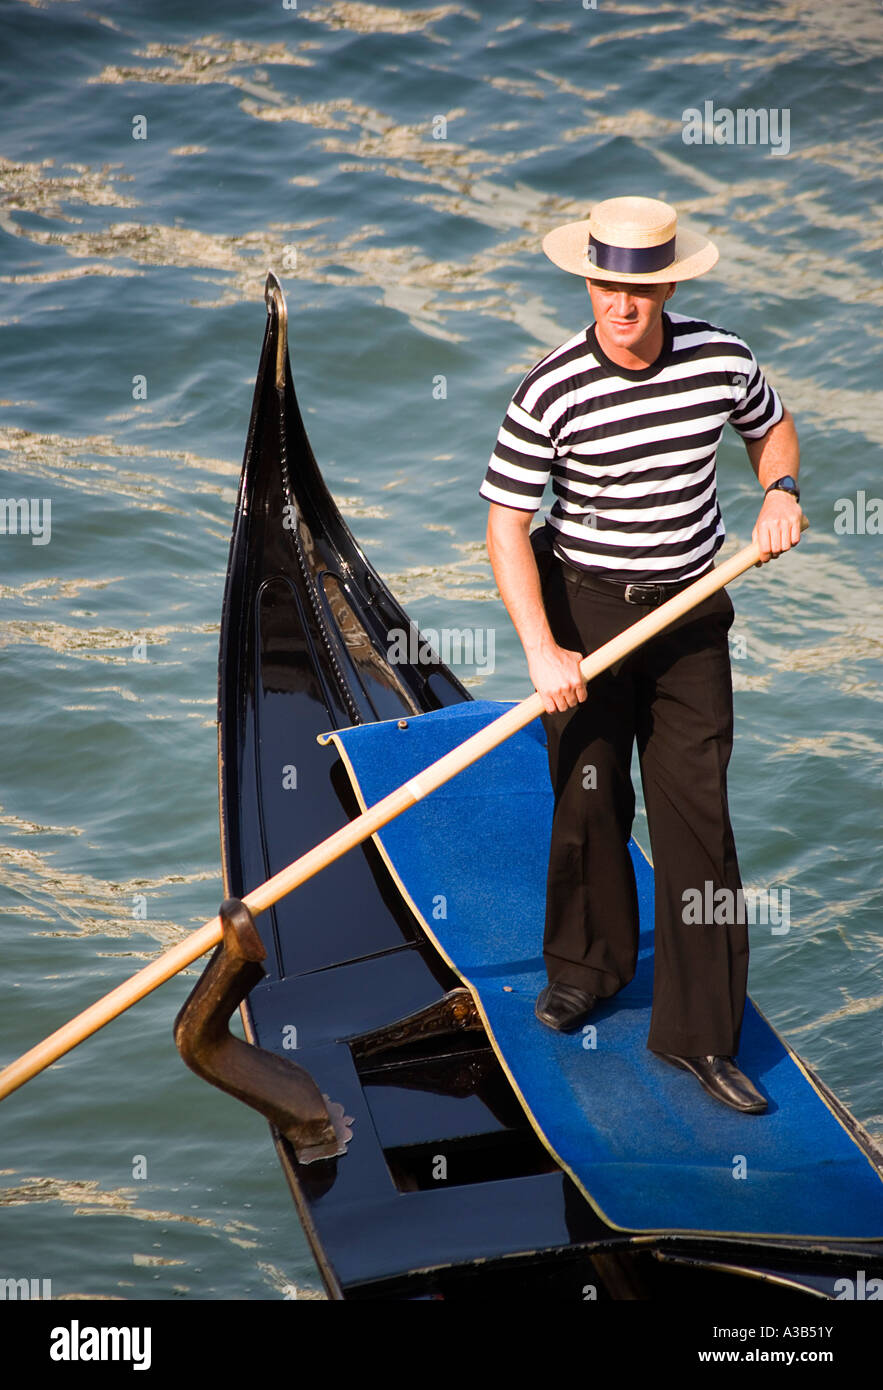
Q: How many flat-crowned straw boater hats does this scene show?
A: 1